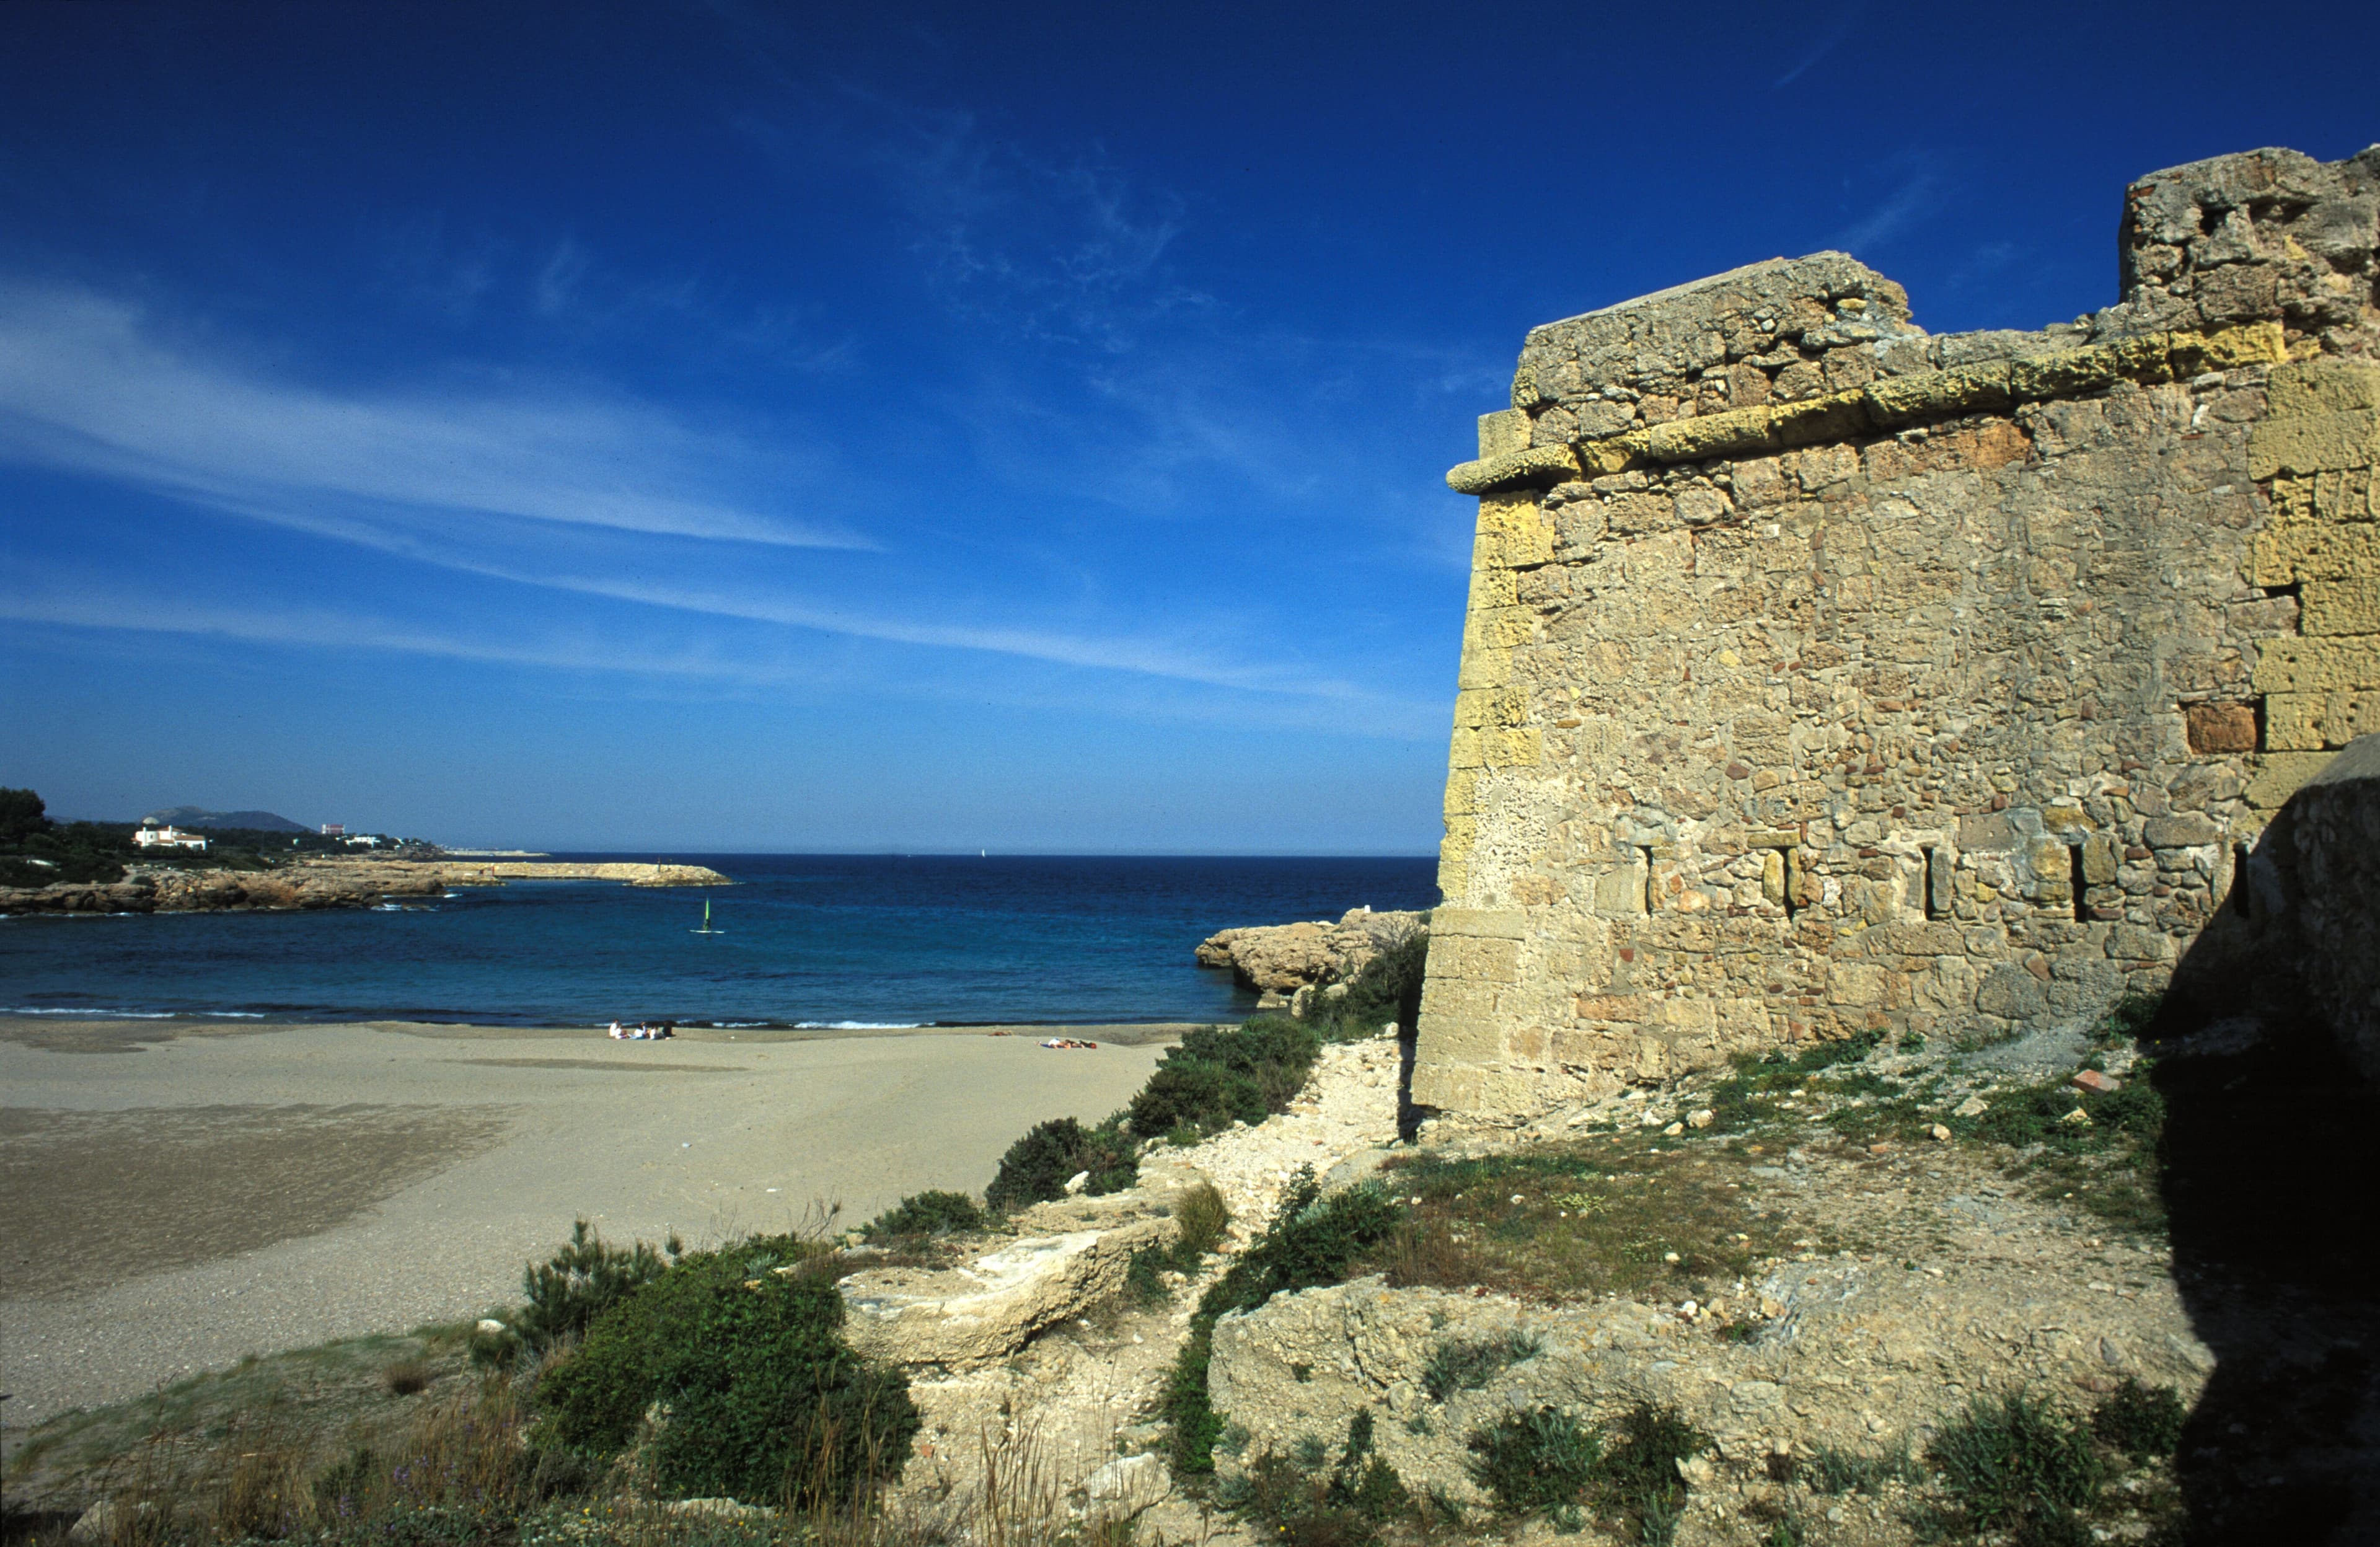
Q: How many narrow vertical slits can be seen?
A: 5